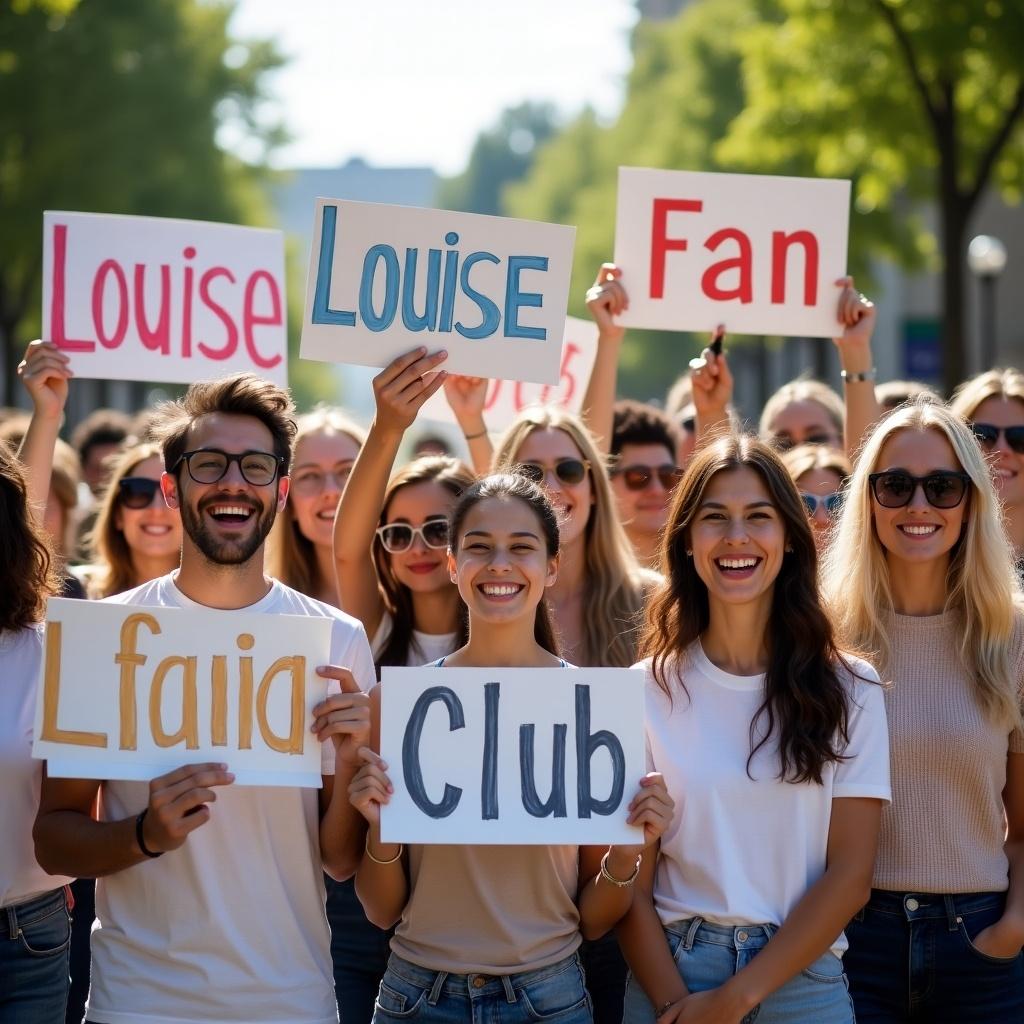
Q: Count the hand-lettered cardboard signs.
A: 6